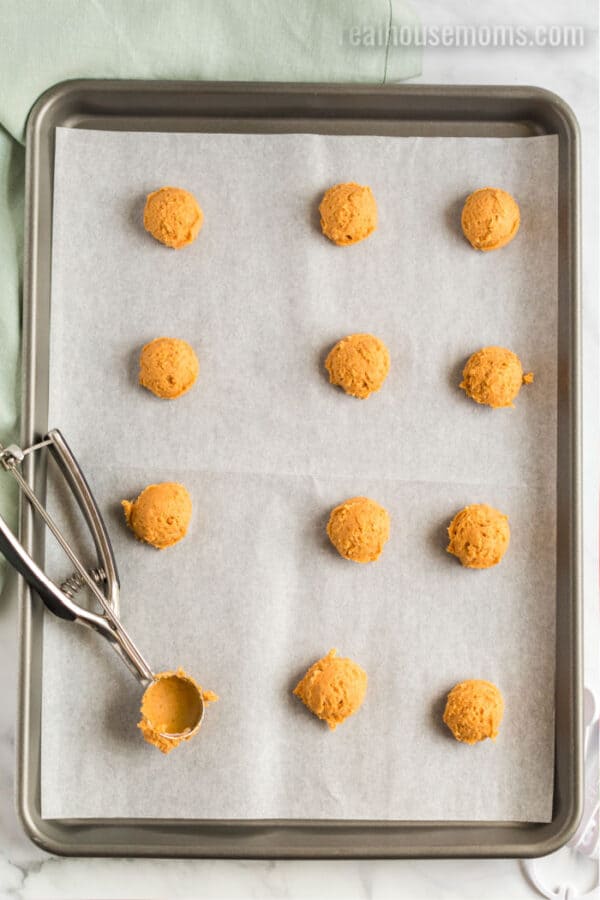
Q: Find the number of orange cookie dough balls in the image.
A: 11